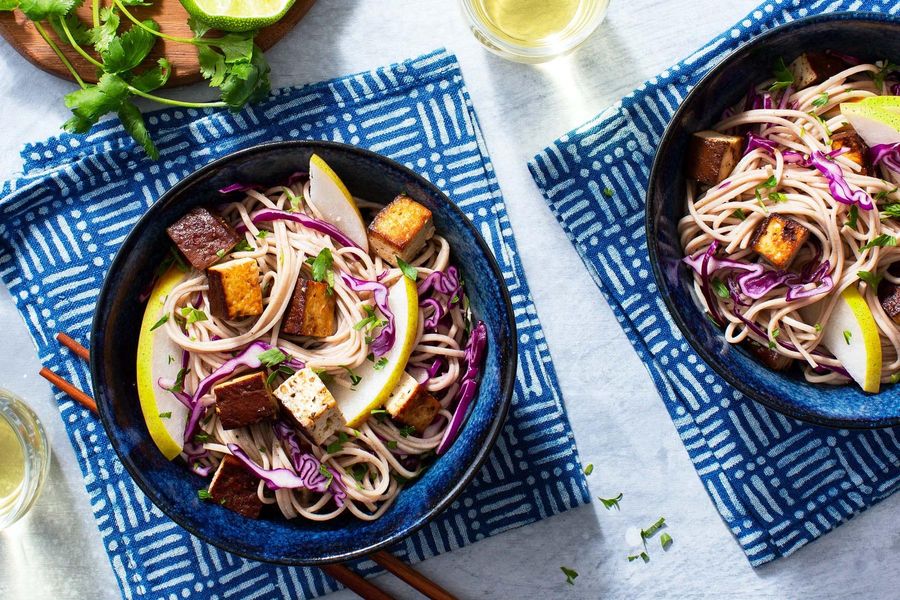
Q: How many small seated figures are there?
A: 0